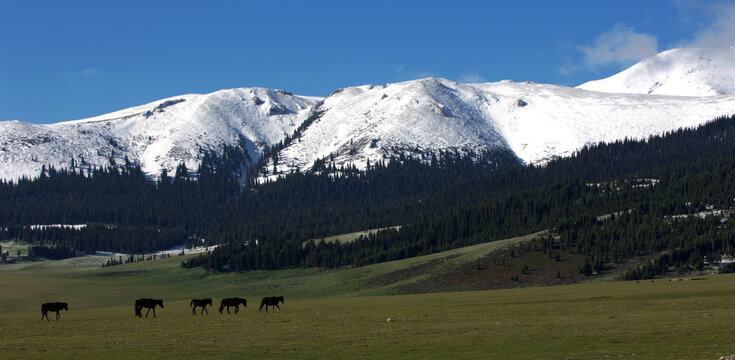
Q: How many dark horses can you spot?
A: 5